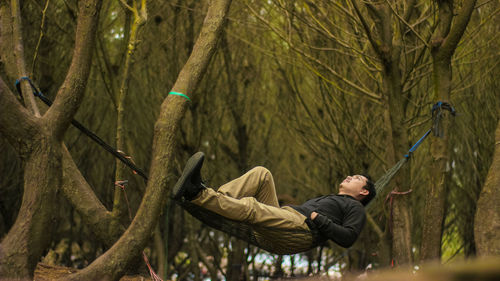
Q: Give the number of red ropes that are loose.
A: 2